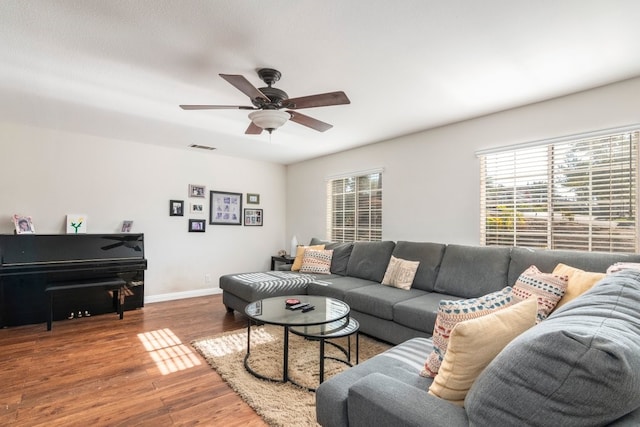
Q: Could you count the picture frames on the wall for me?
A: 7